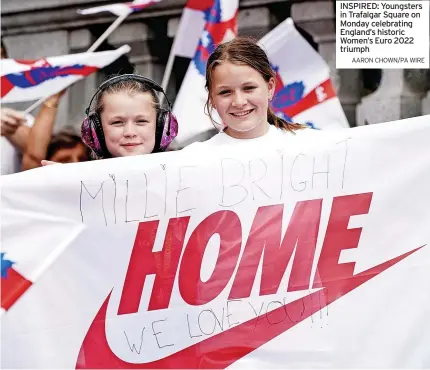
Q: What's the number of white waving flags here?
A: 5